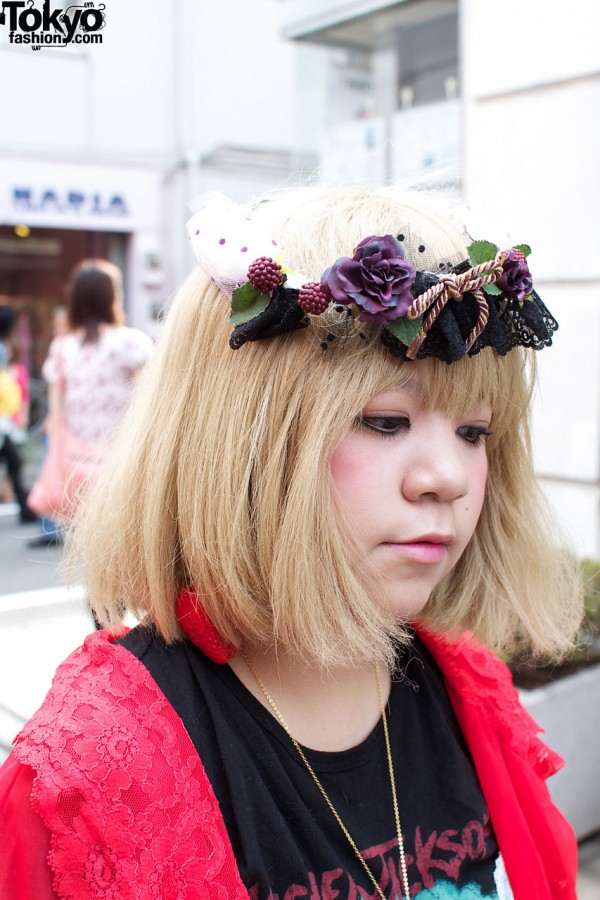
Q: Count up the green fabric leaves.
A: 5